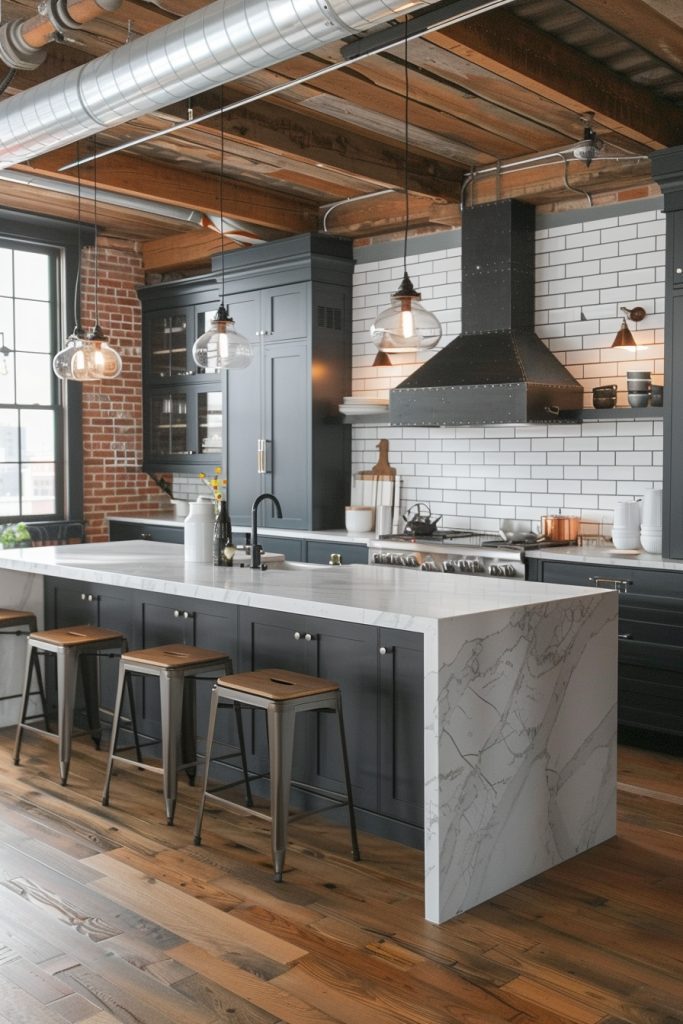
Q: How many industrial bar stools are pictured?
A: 4